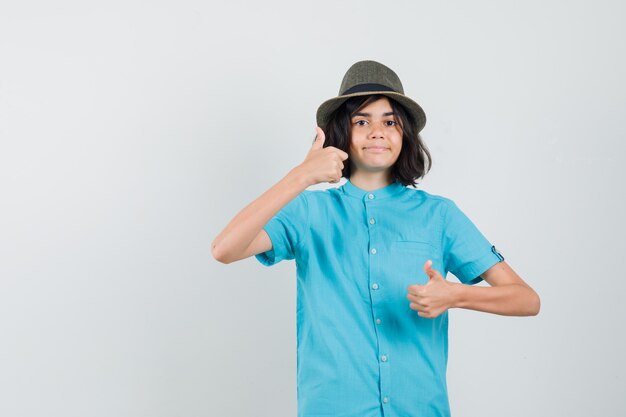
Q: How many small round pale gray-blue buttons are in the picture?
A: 7